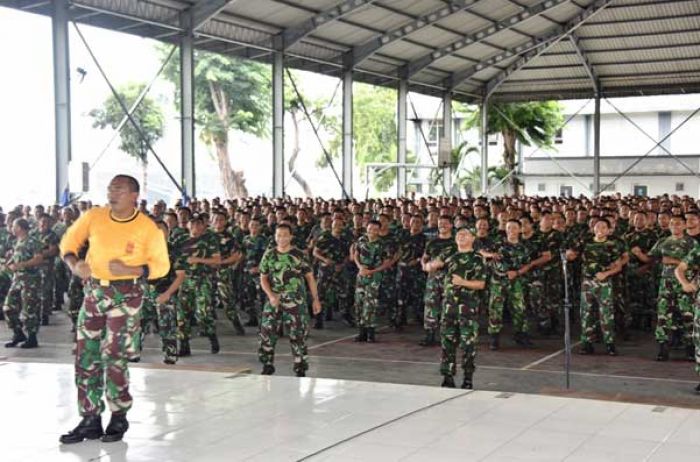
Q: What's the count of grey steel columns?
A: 8